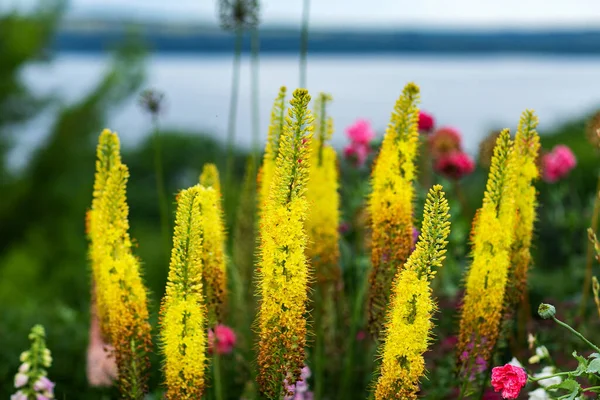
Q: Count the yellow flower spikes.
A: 11